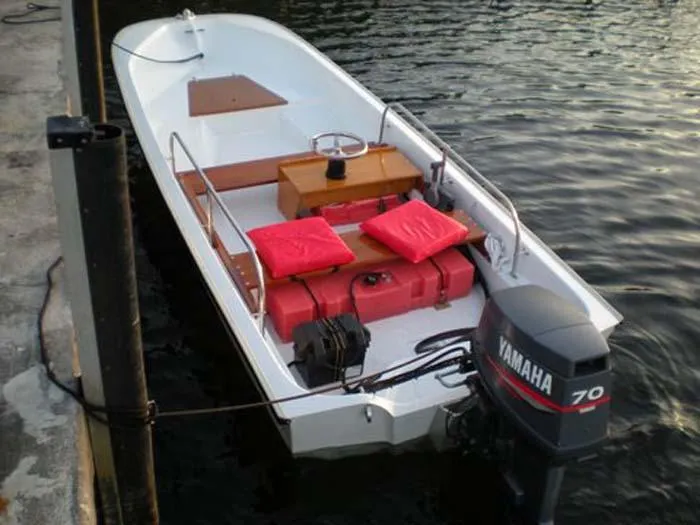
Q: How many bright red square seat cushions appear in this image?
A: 2